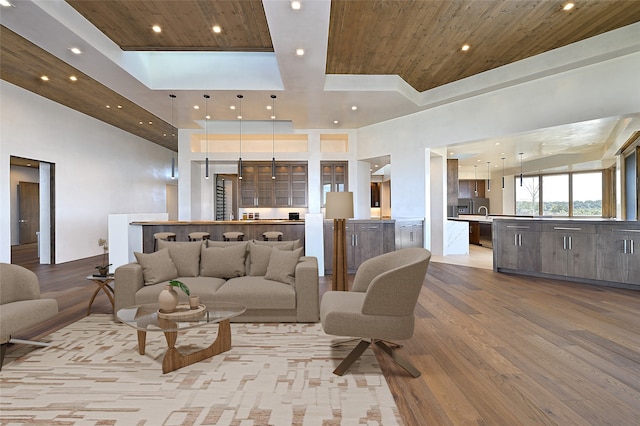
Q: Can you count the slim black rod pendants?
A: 8